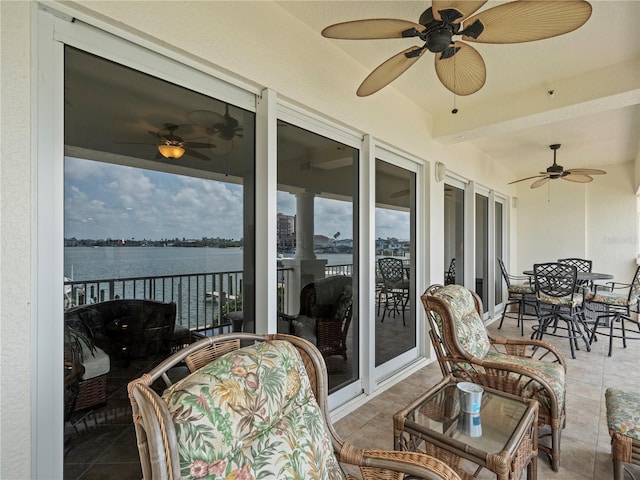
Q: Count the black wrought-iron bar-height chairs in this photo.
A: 4